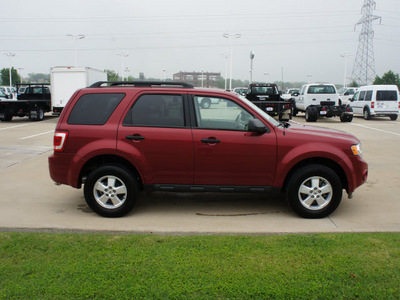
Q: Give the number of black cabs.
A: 2